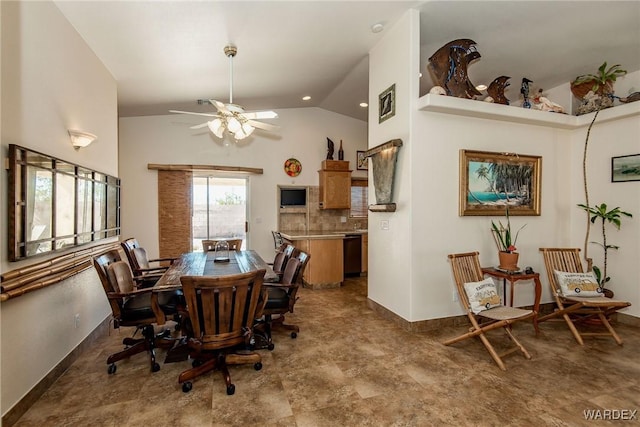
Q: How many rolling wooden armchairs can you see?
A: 6